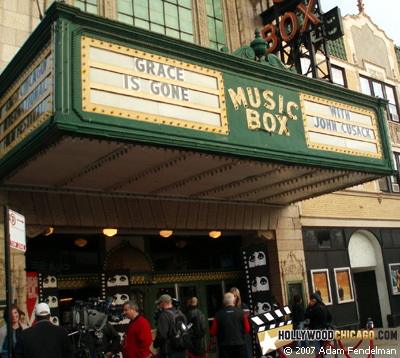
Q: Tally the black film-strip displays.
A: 3